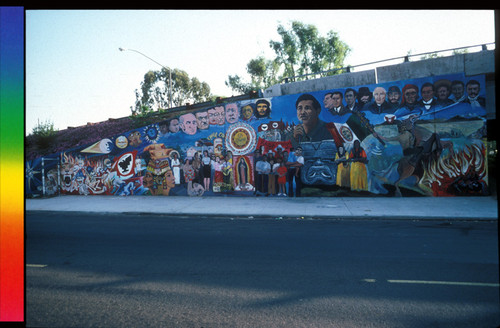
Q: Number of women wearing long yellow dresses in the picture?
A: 2